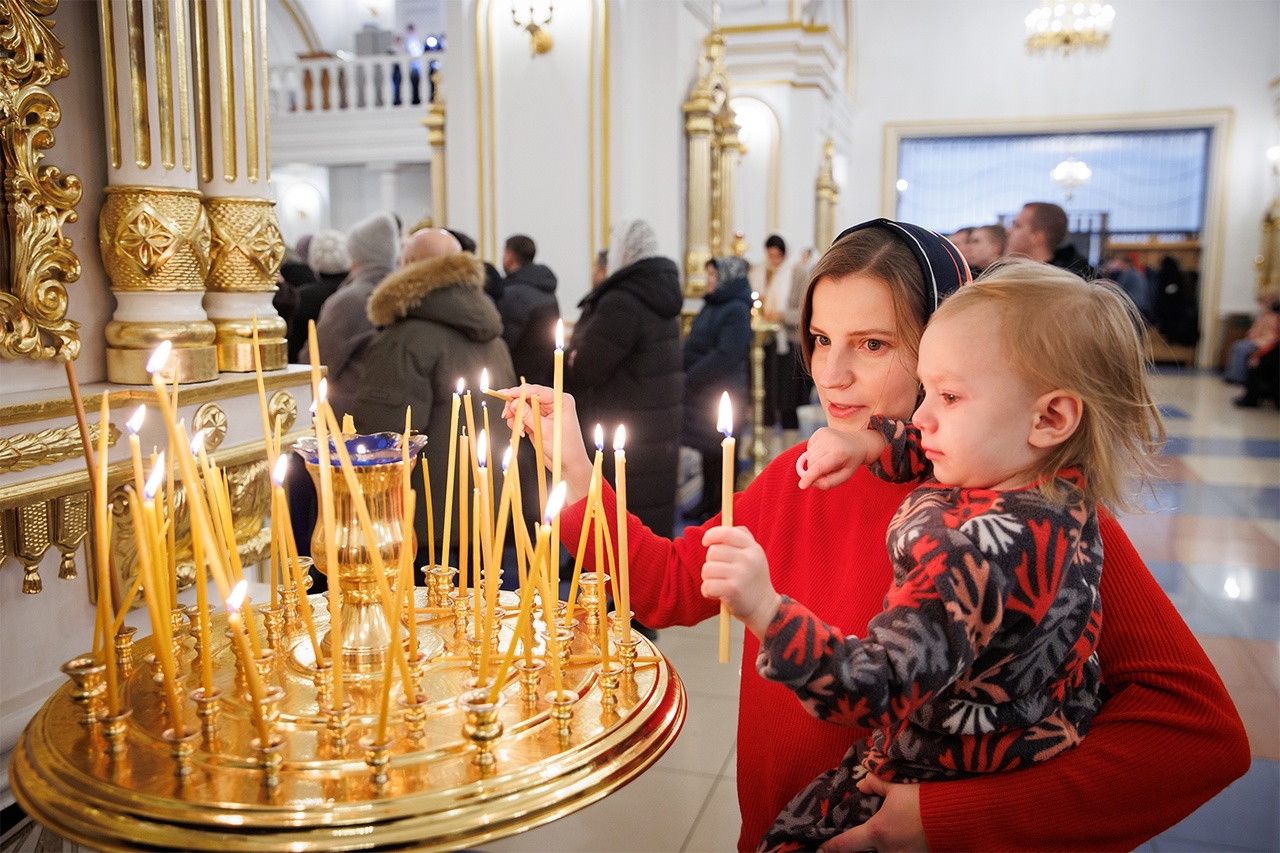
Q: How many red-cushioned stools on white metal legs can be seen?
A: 0